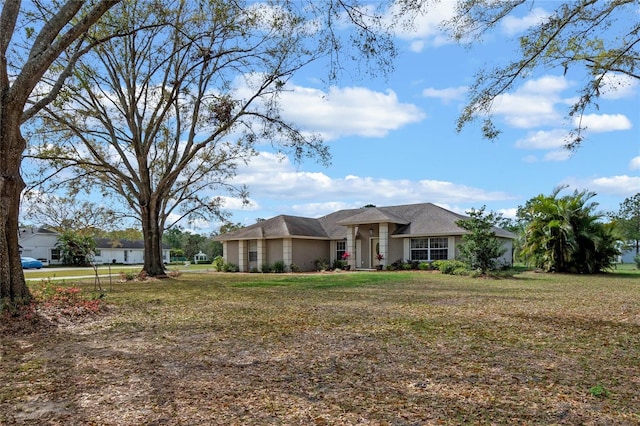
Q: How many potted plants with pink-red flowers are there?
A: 2